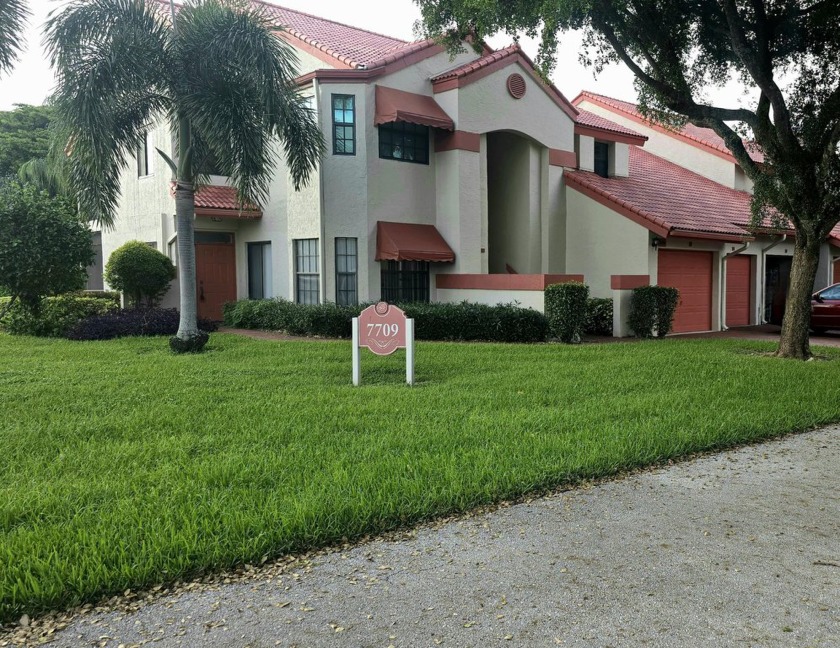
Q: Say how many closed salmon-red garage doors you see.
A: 2